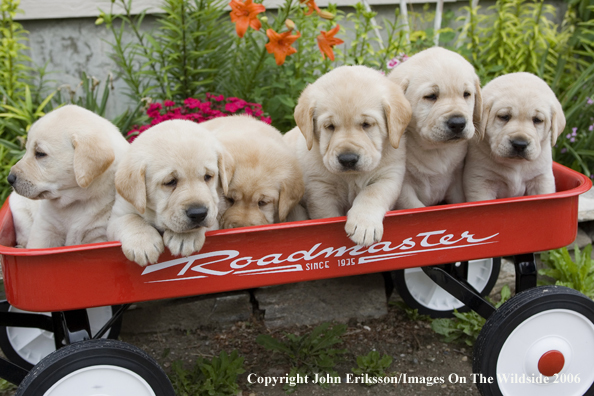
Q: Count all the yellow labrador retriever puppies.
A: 6